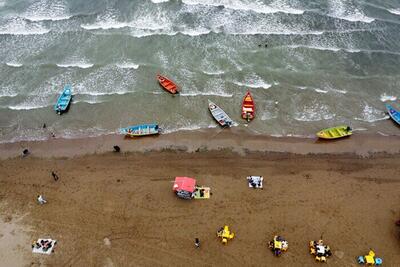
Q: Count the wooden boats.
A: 7